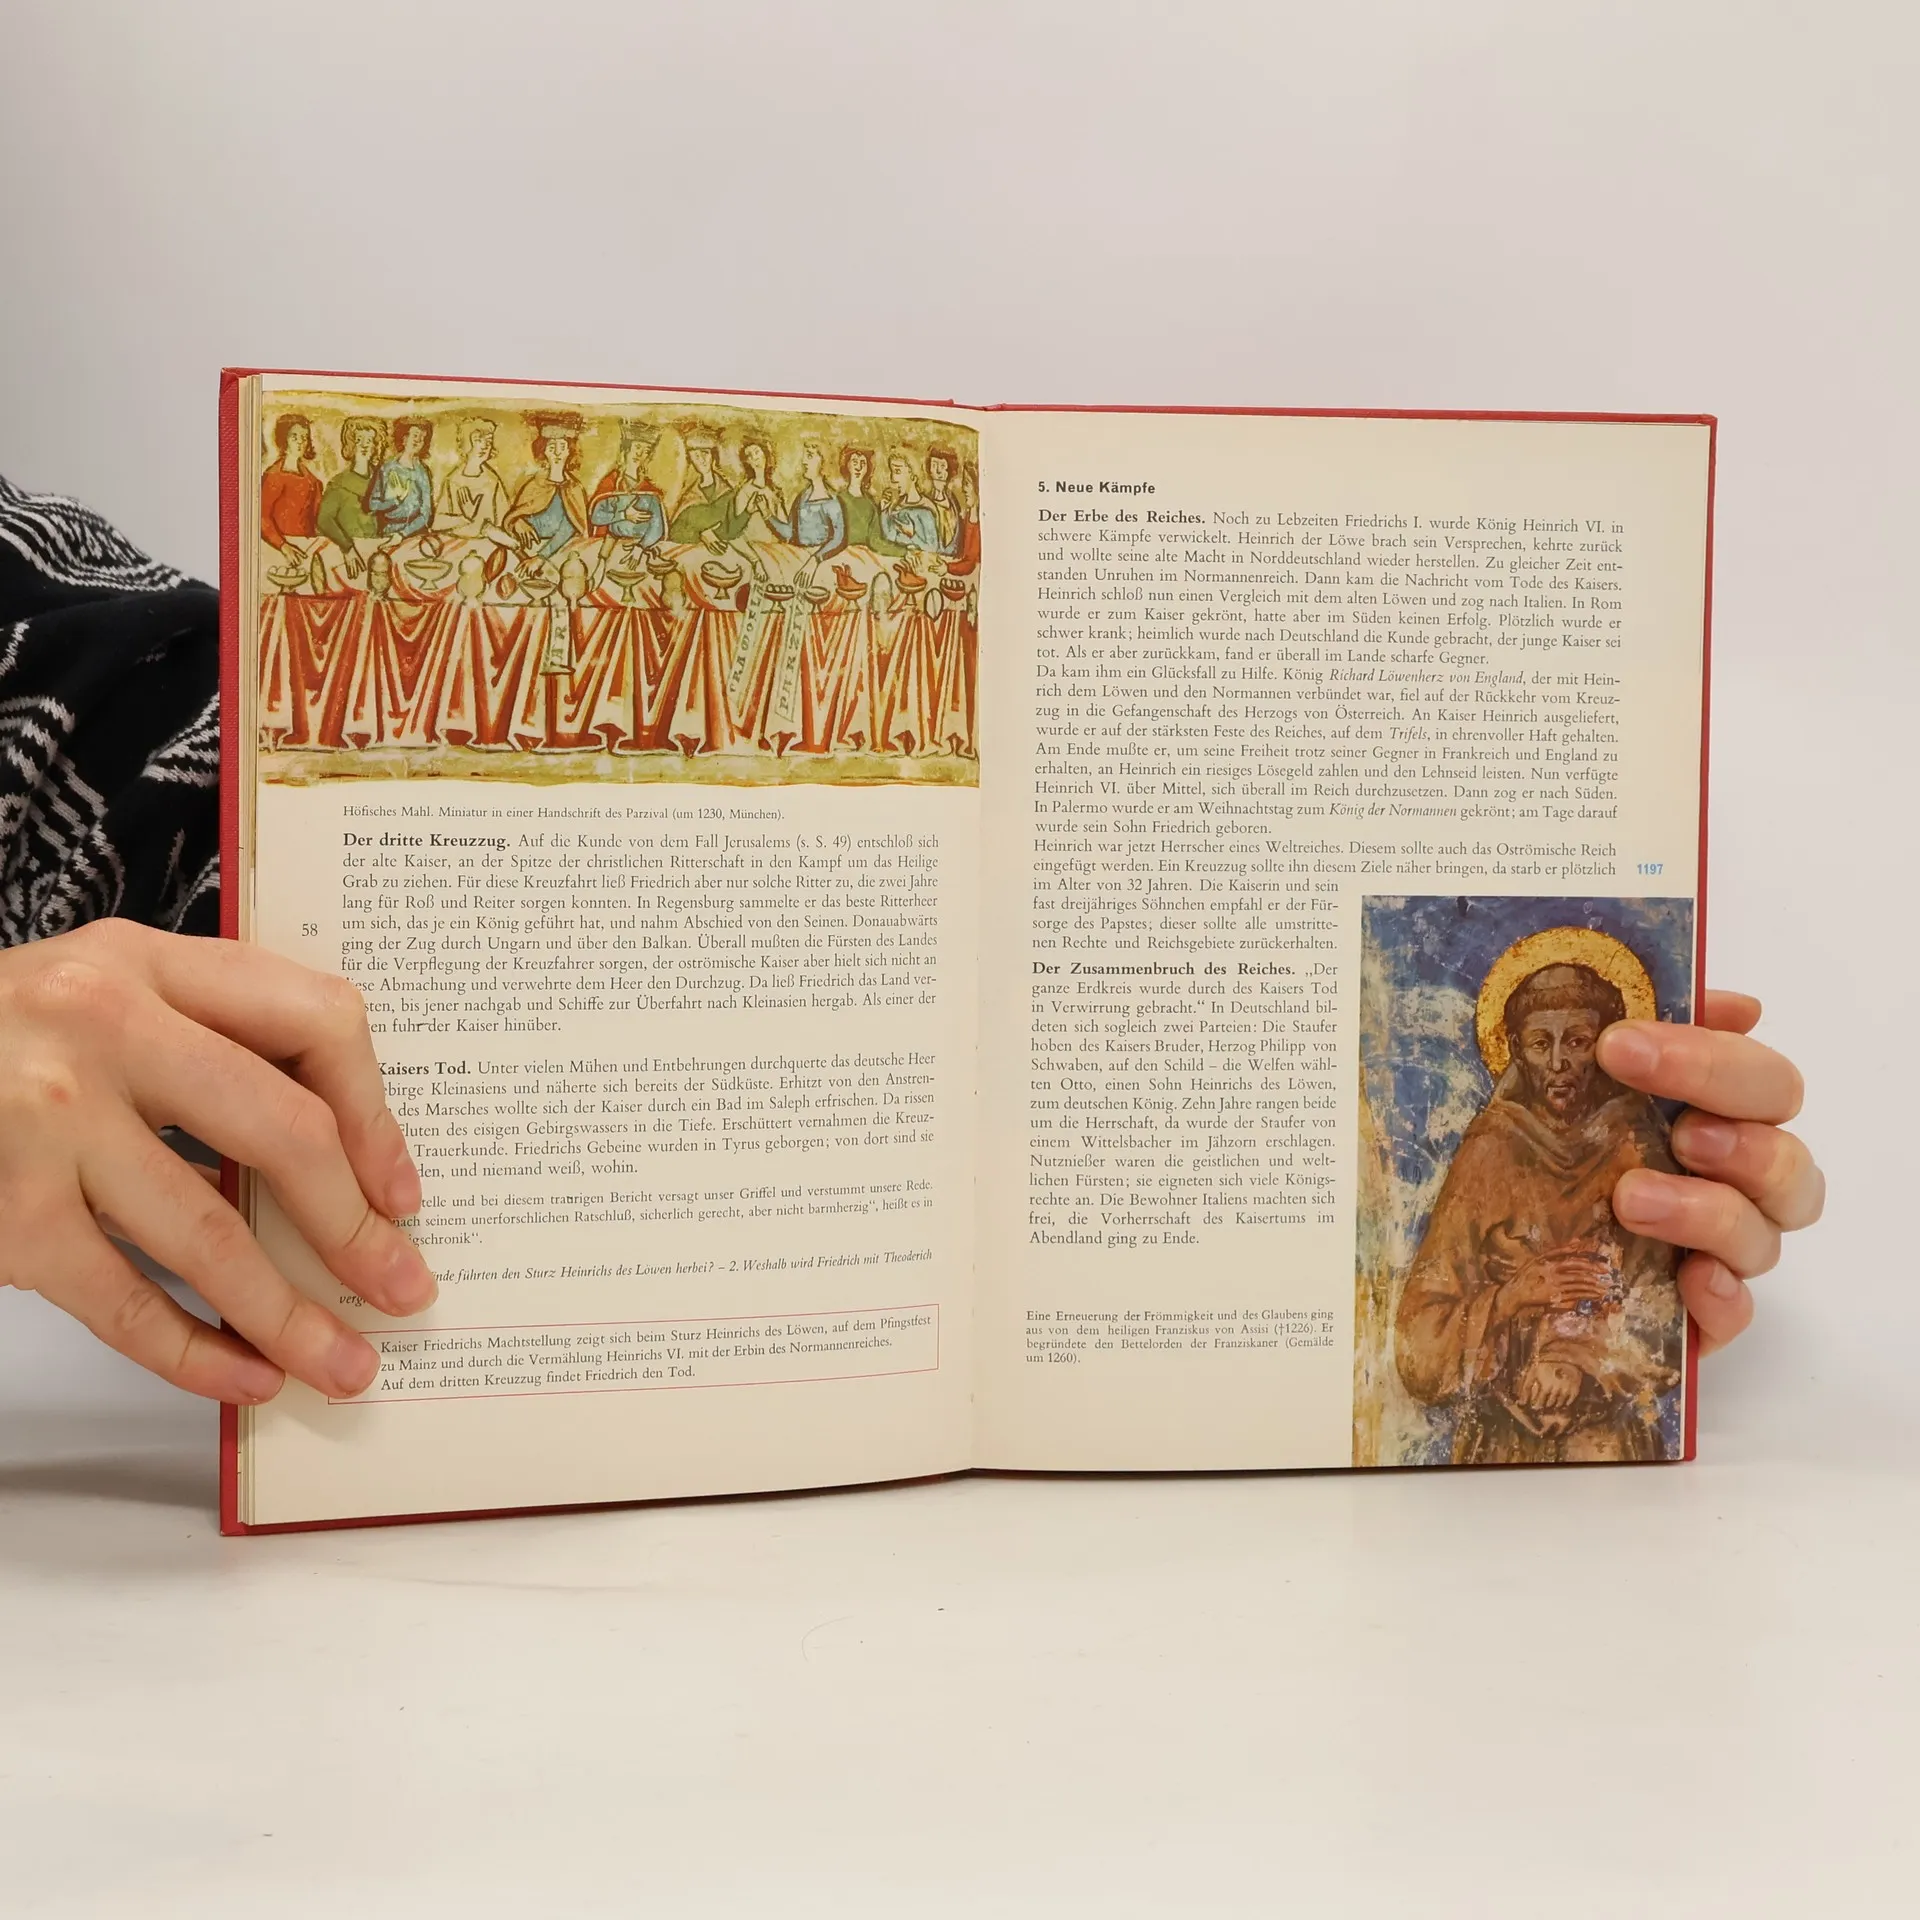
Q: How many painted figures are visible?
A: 14